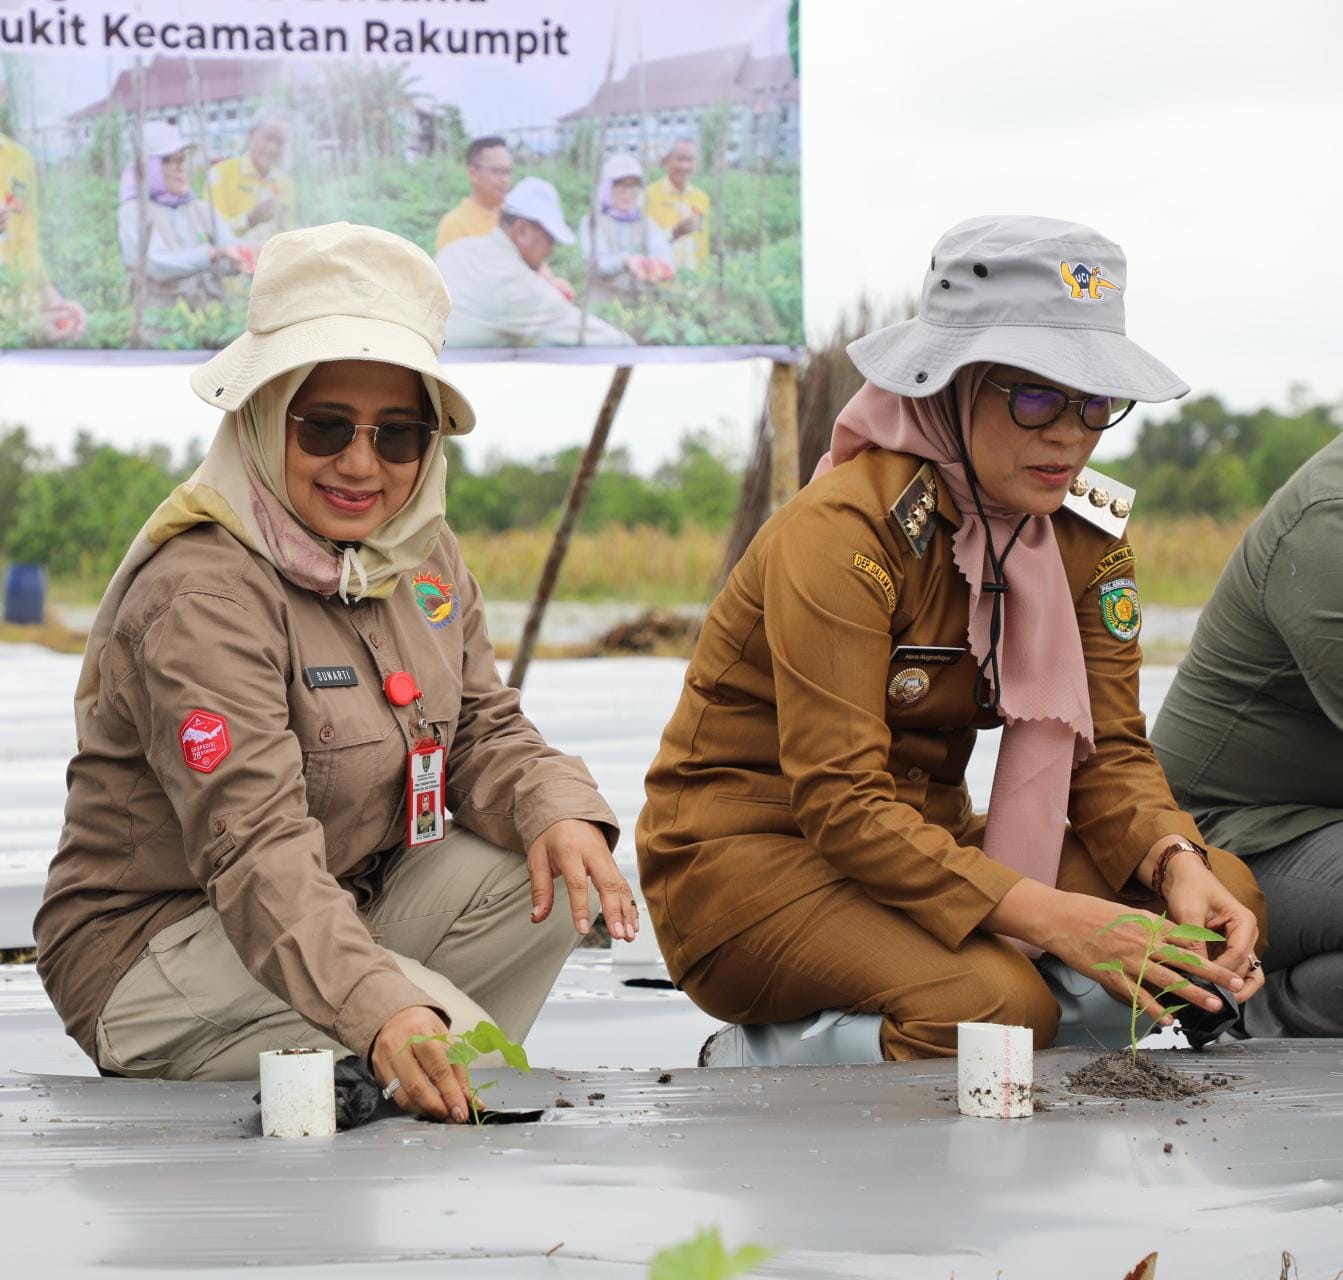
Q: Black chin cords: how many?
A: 1